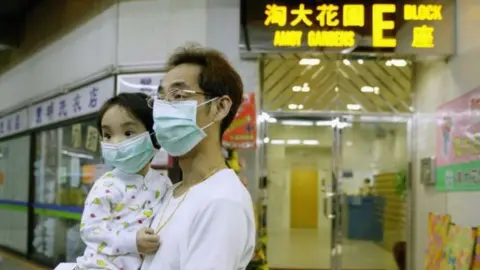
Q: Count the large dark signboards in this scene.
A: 1